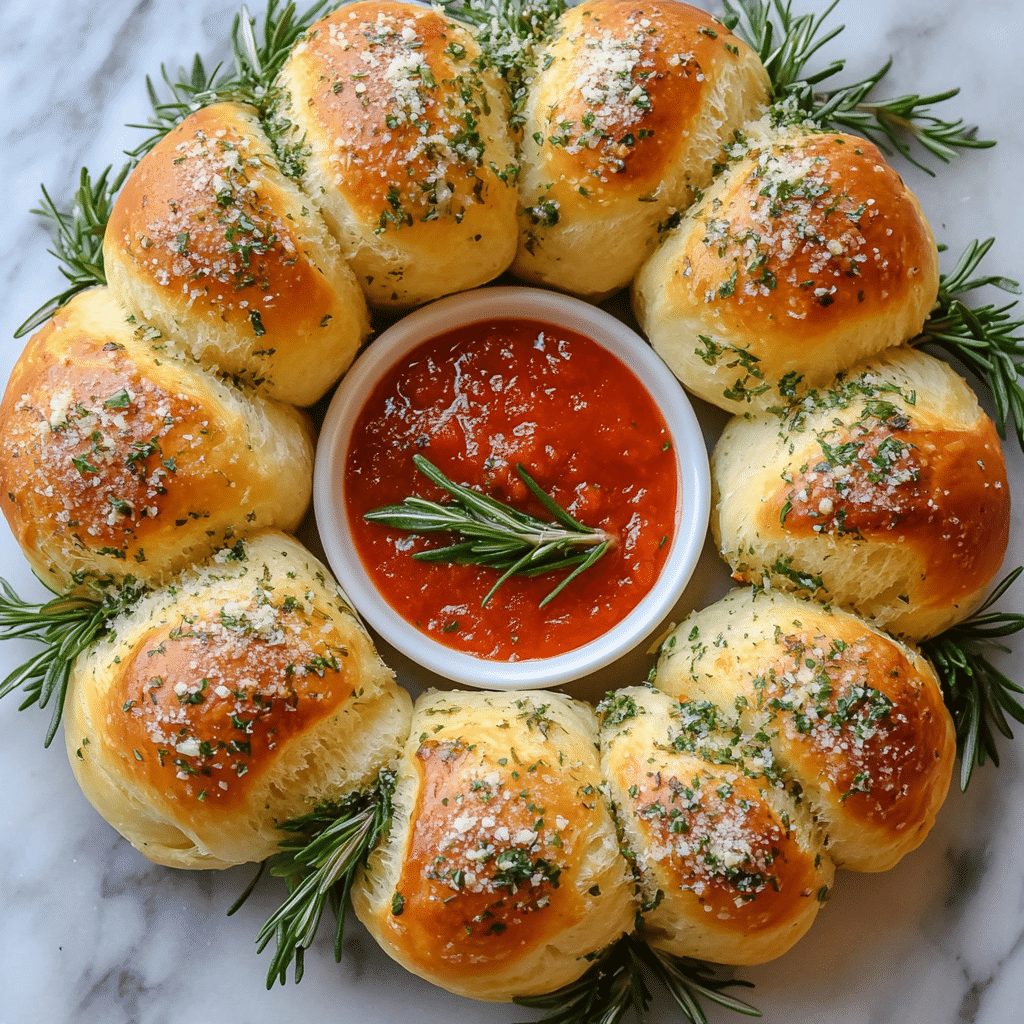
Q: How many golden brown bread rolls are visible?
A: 10